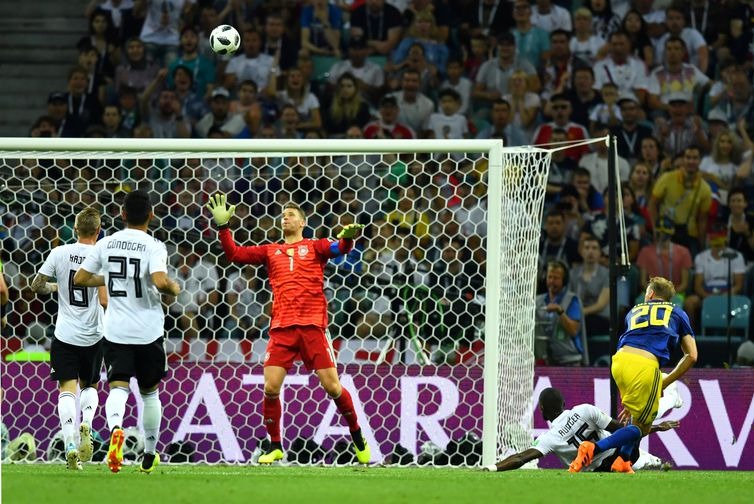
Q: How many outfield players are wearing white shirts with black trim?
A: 3